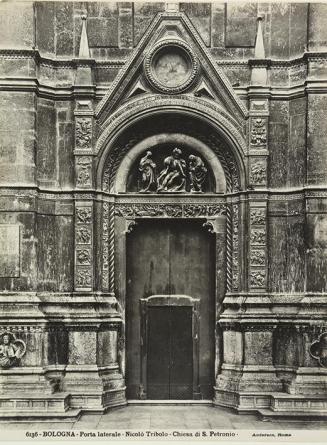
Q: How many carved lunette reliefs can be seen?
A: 1